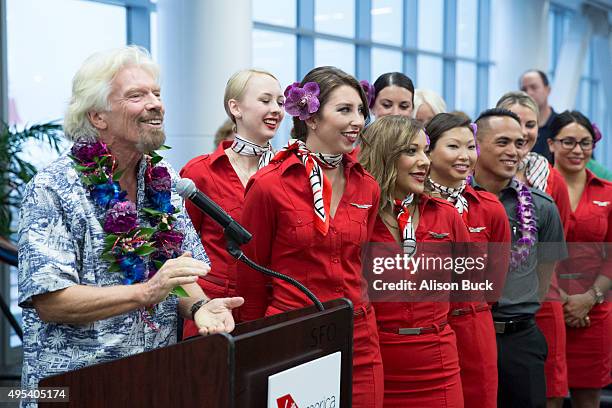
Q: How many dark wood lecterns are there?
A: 1